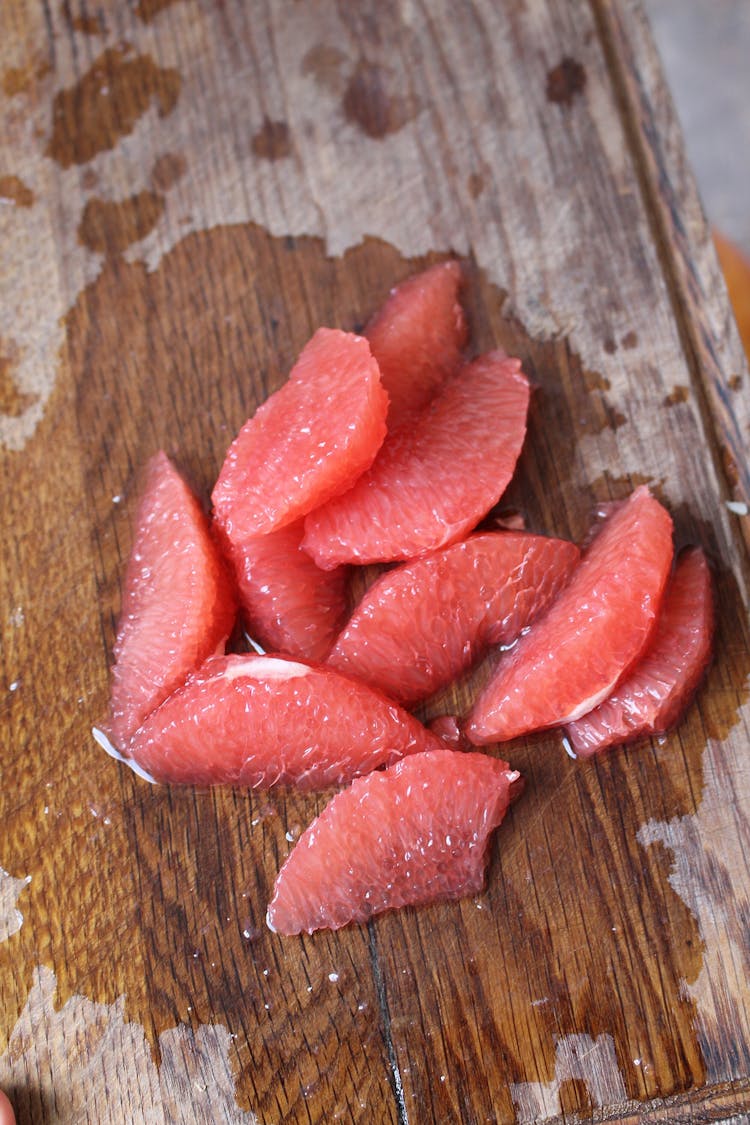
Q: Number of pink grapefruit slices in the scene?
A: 10